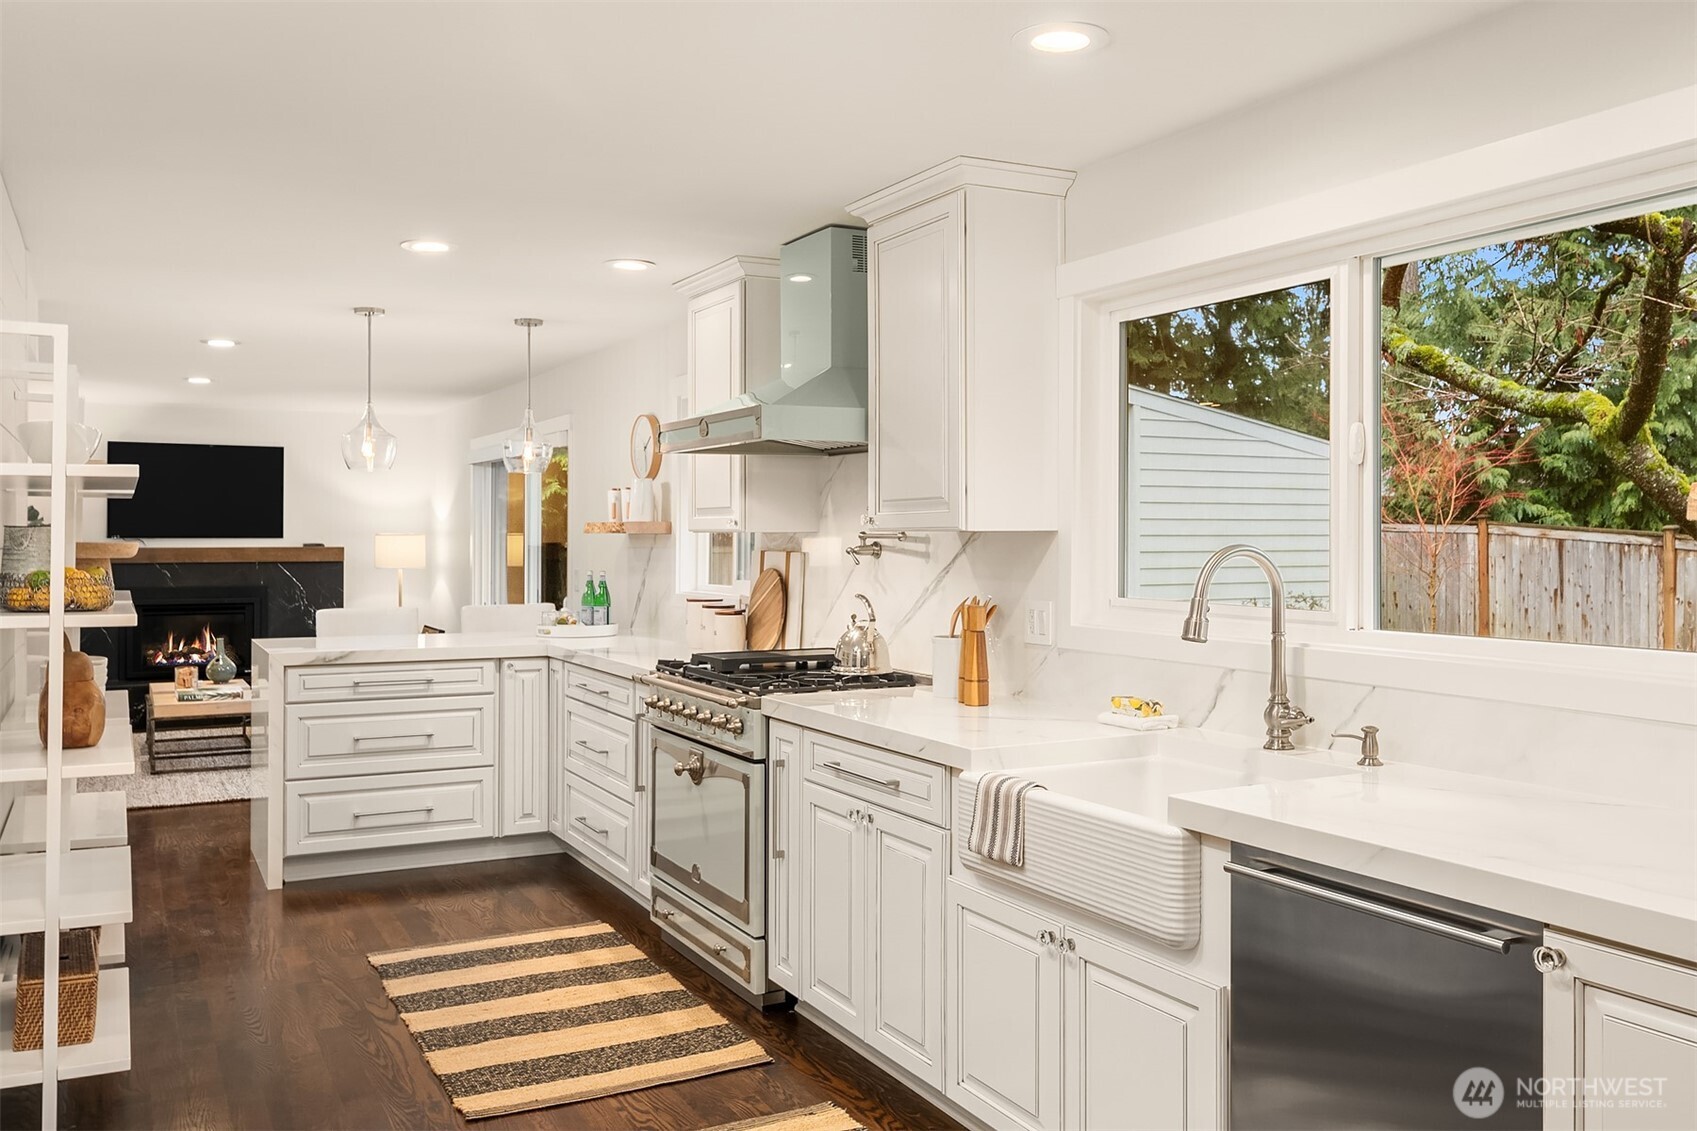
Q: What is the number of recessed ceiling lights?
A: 5